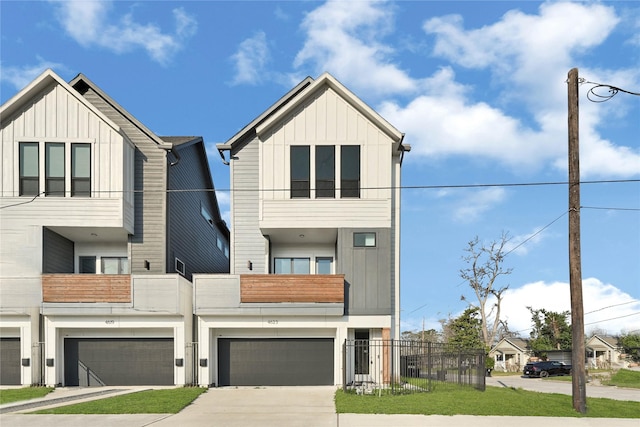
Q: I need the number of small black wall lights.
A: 2